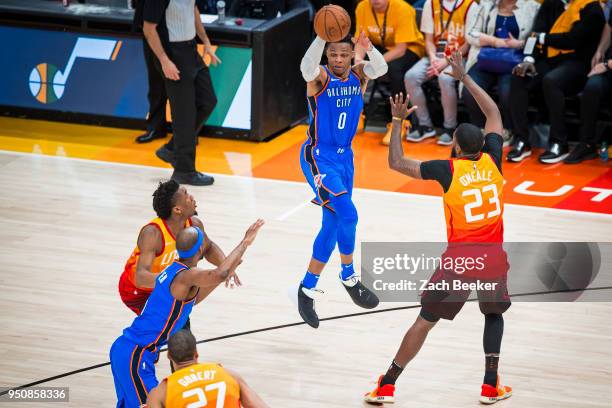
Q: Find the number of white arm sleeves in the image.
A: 2